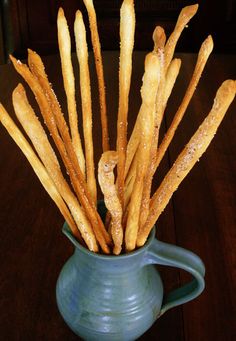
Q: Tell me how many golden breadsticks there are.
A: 15